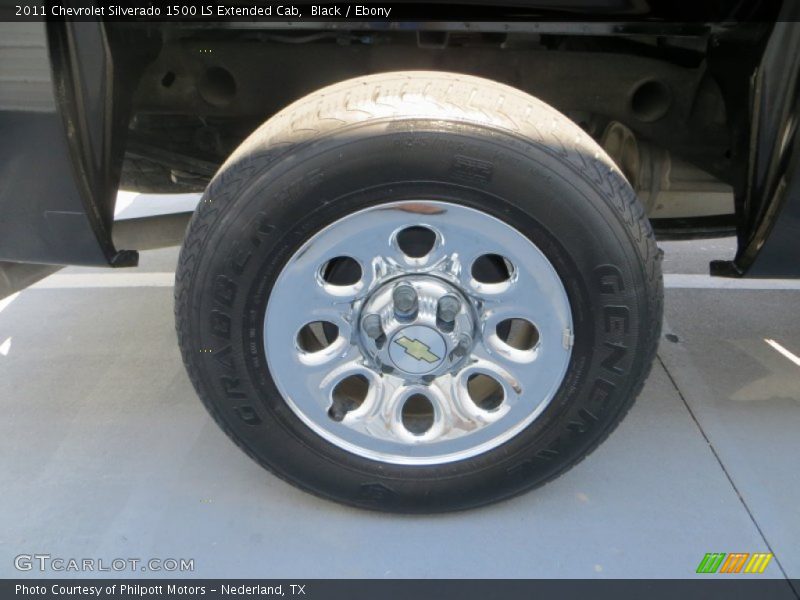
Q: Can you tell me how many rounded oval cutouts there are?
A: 8